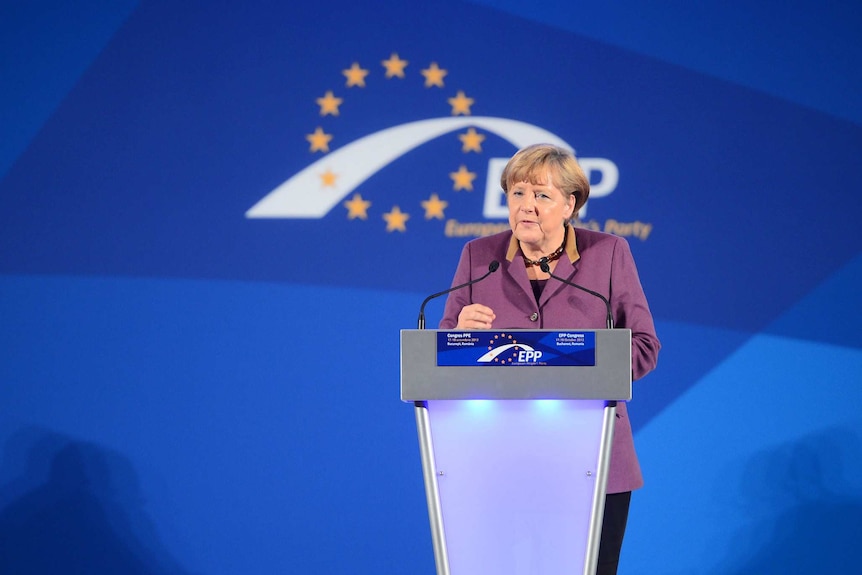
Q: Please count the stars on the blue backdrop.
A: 12